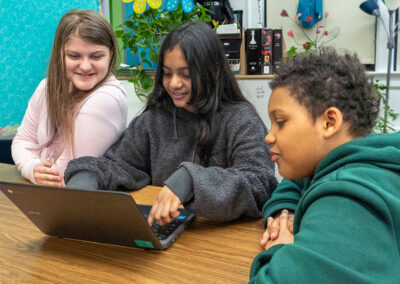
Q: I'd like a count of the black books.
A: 3